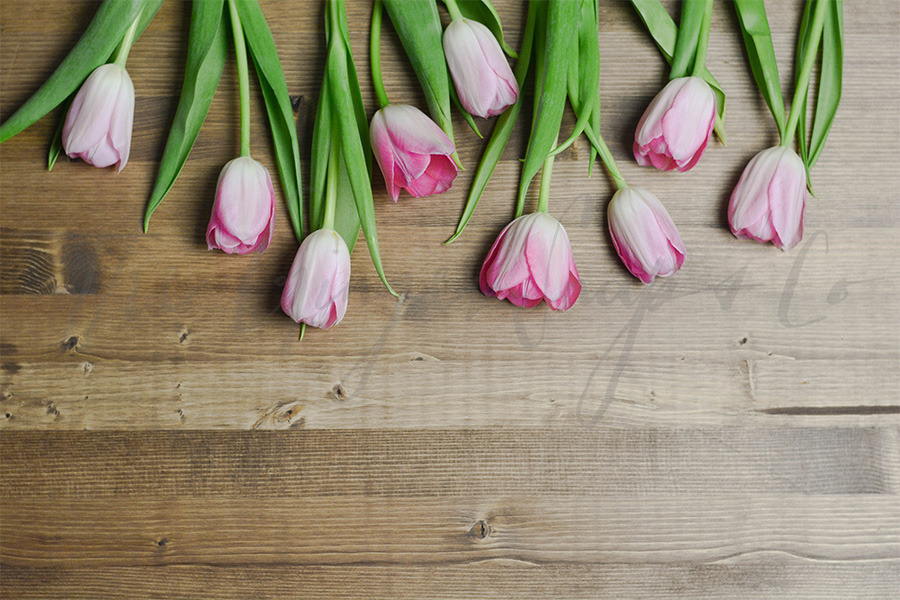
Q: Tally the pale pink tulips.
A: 9